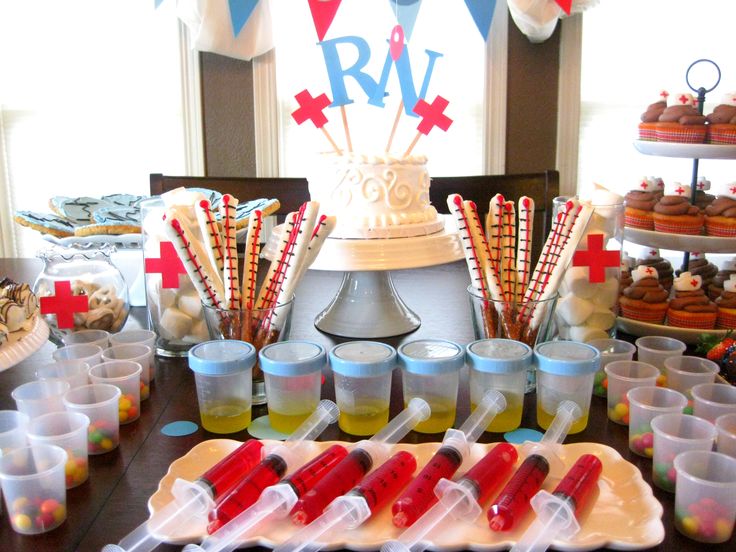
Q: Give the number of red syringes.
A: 9